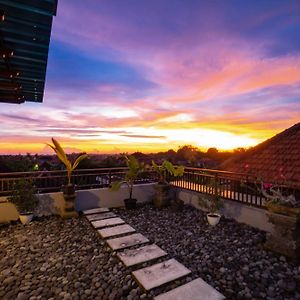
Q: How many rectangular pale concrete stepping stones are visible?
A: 8